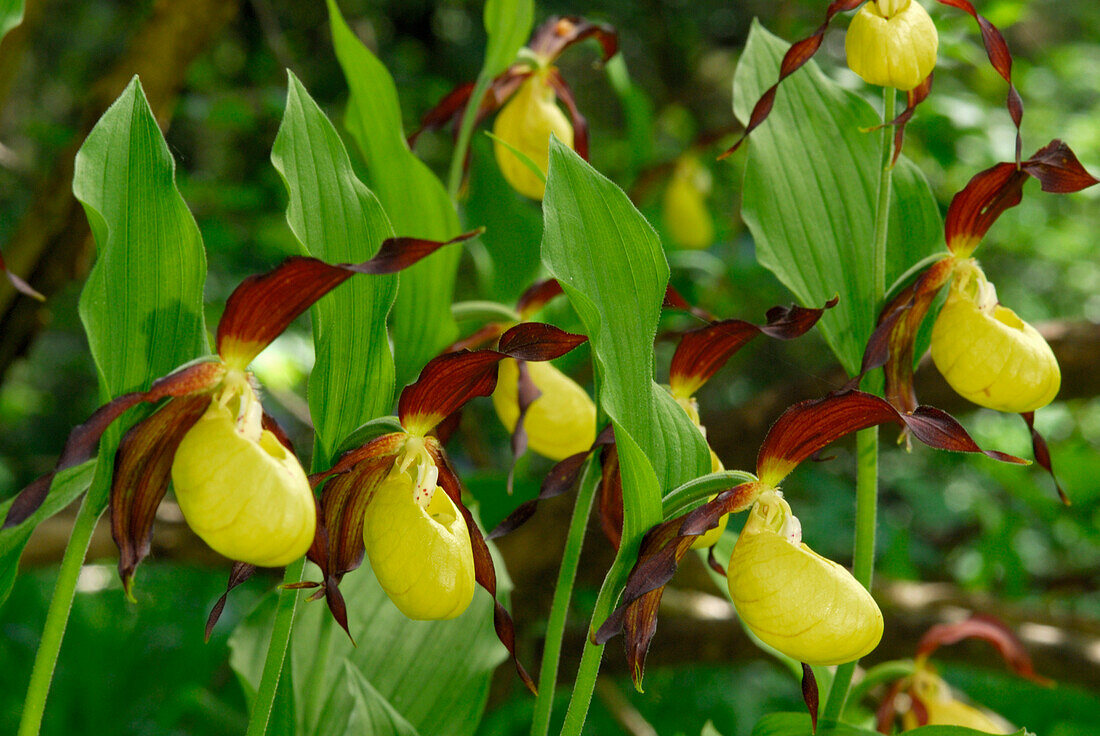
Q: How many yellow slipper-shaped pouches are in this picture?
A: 10